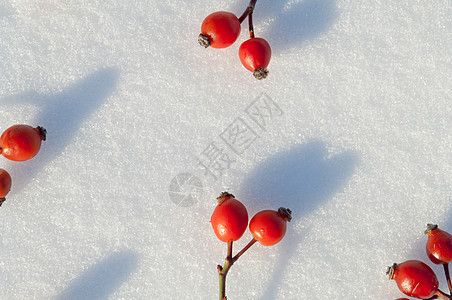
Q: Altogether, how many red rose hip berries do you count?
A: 8